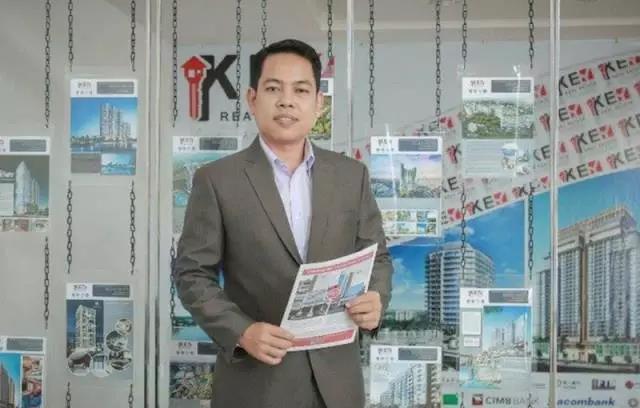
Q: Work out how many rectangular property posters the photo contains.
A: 11